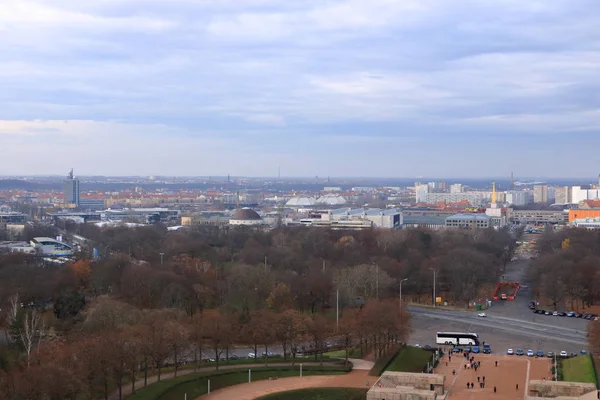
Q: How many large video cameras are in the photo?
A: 0